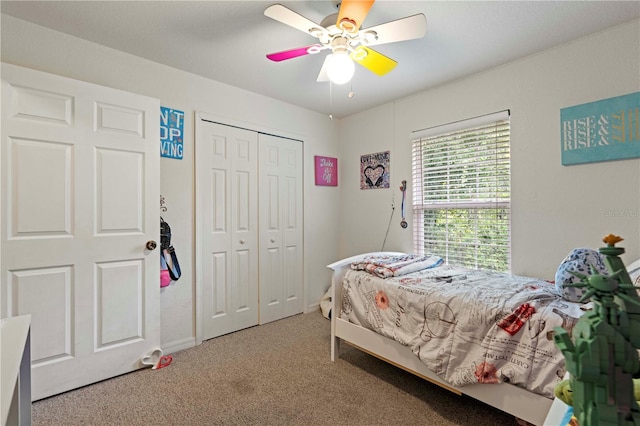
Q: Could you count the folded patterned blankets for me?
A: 1